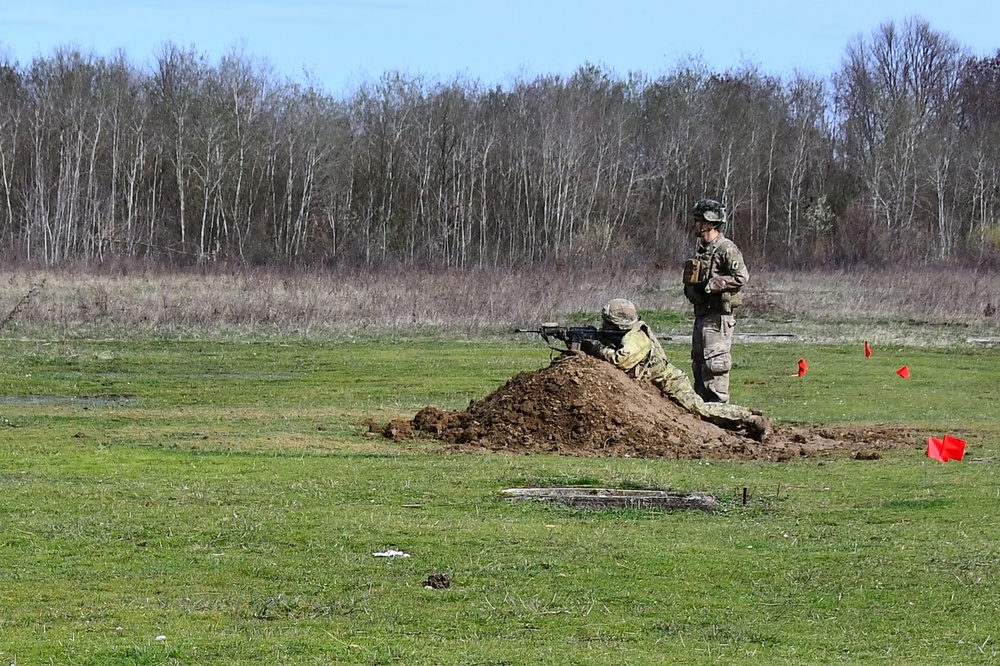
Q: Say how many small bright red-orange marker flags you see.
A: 5